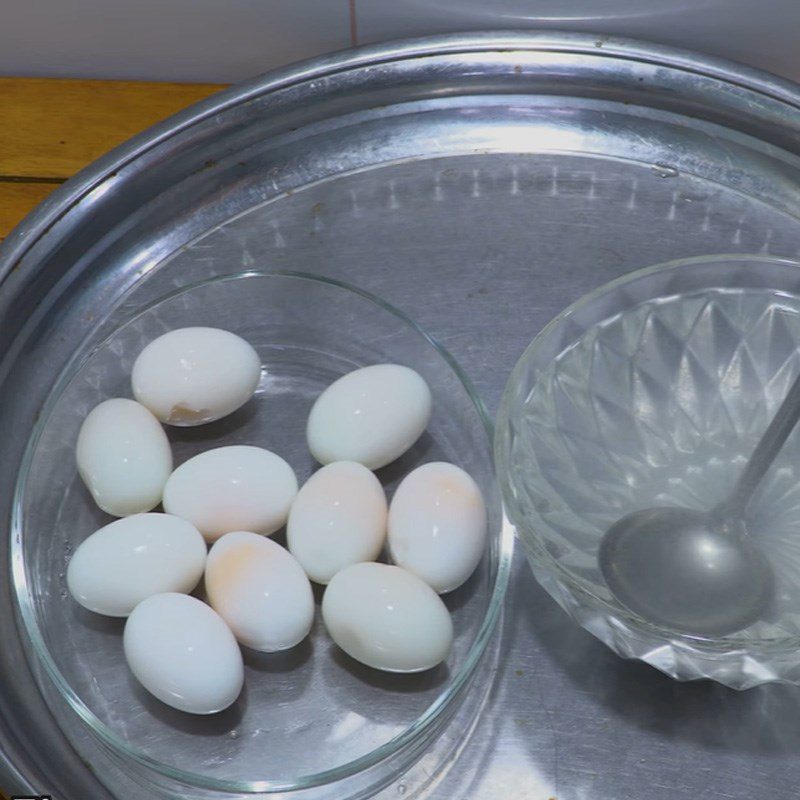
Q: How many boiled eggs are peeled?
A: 10